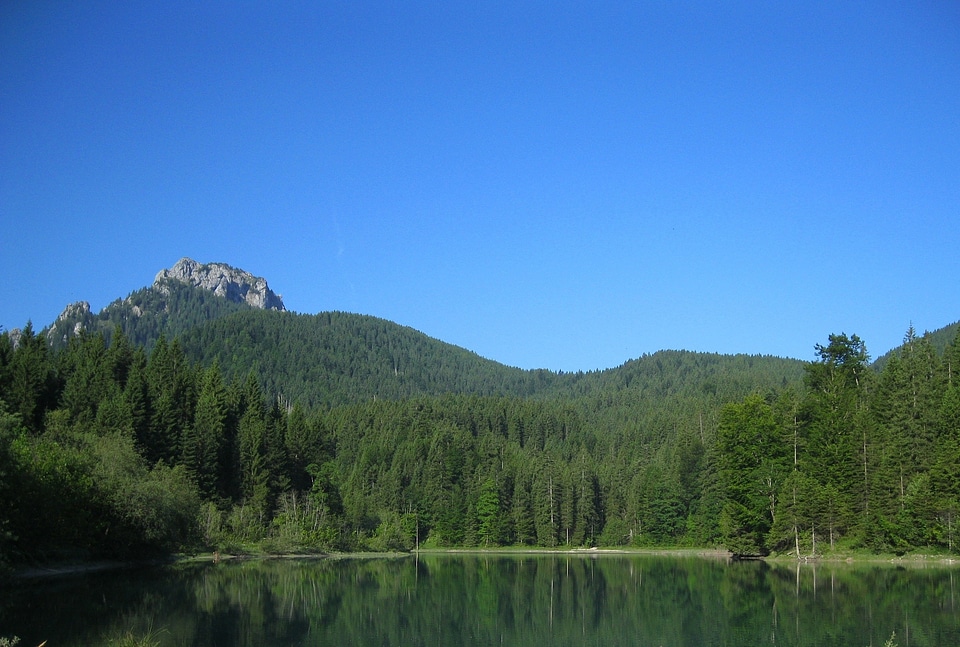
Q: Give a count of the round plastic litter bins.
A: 0